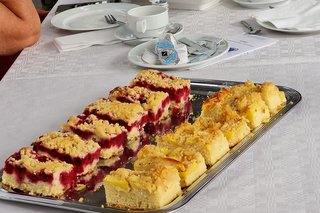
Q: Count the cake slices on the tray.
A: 12